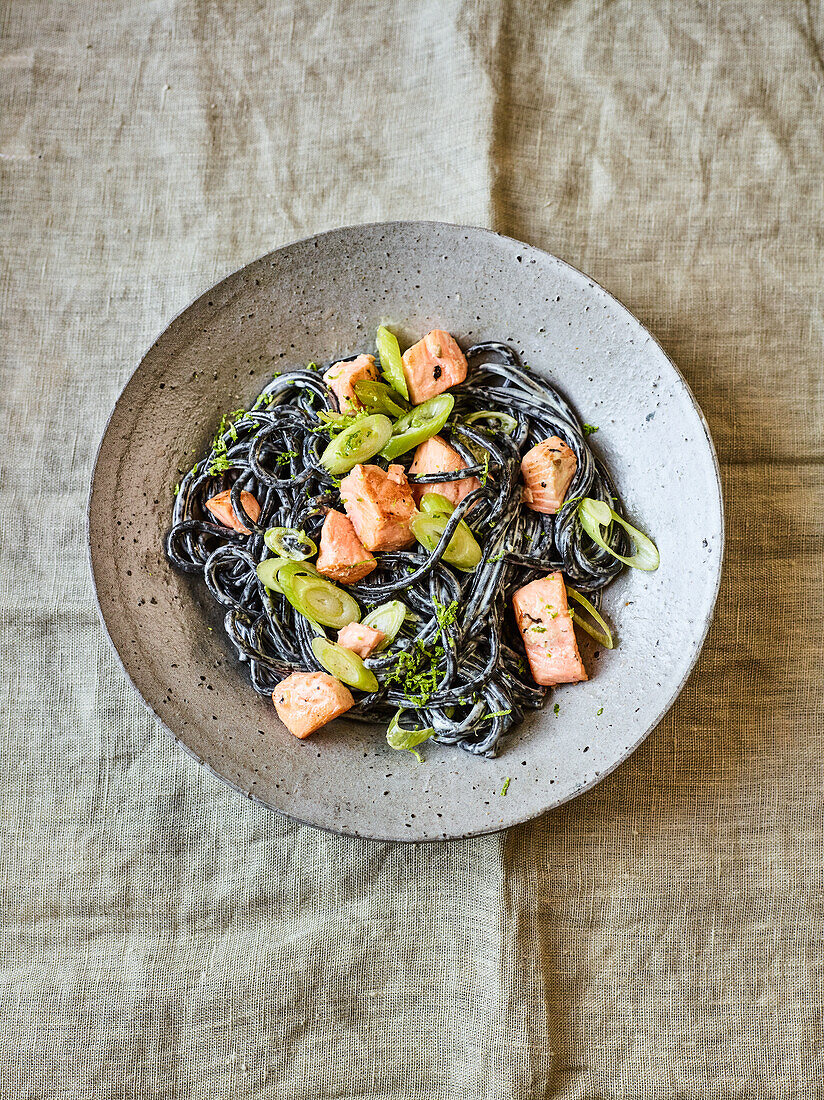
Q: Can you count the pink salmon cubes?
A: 10